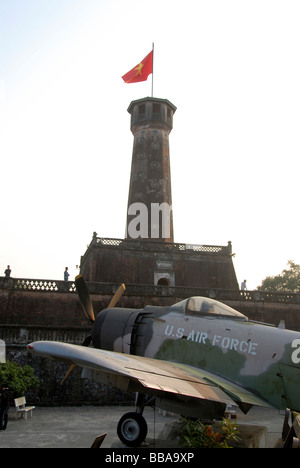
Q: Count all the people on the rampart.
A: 3